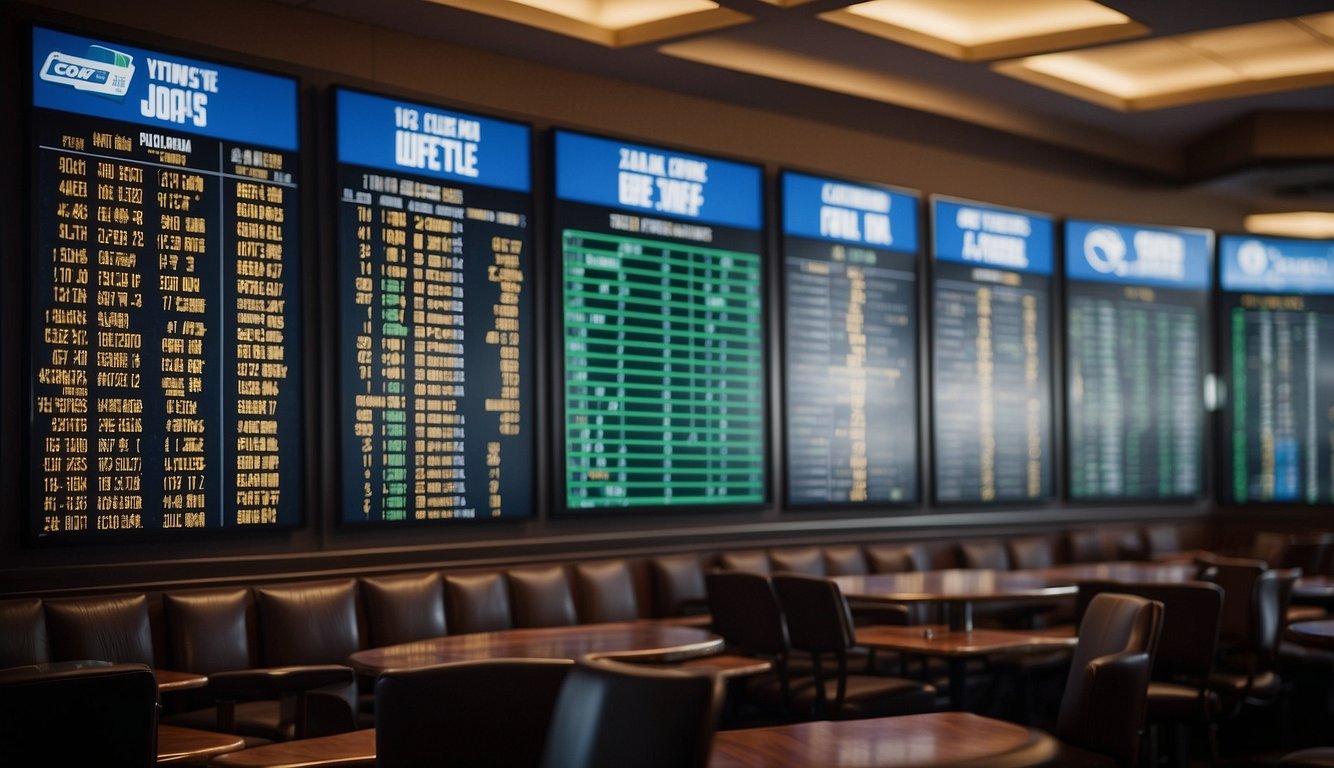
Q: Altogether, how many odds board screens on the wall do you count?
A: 7